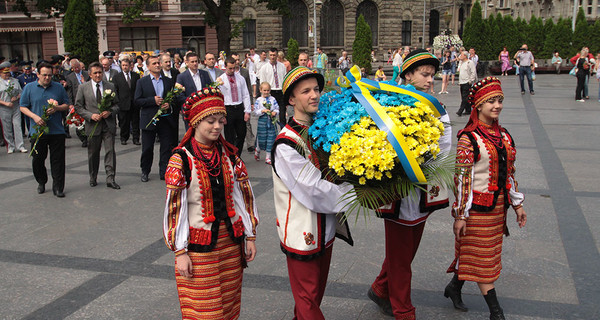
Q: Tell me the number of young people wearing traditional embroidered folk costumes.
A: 4